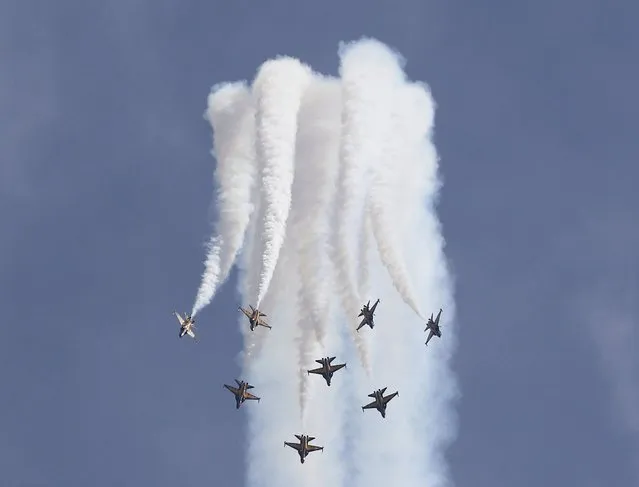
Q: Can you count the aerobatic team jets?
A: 8